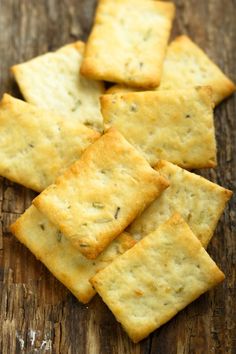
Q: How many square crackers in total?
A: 9